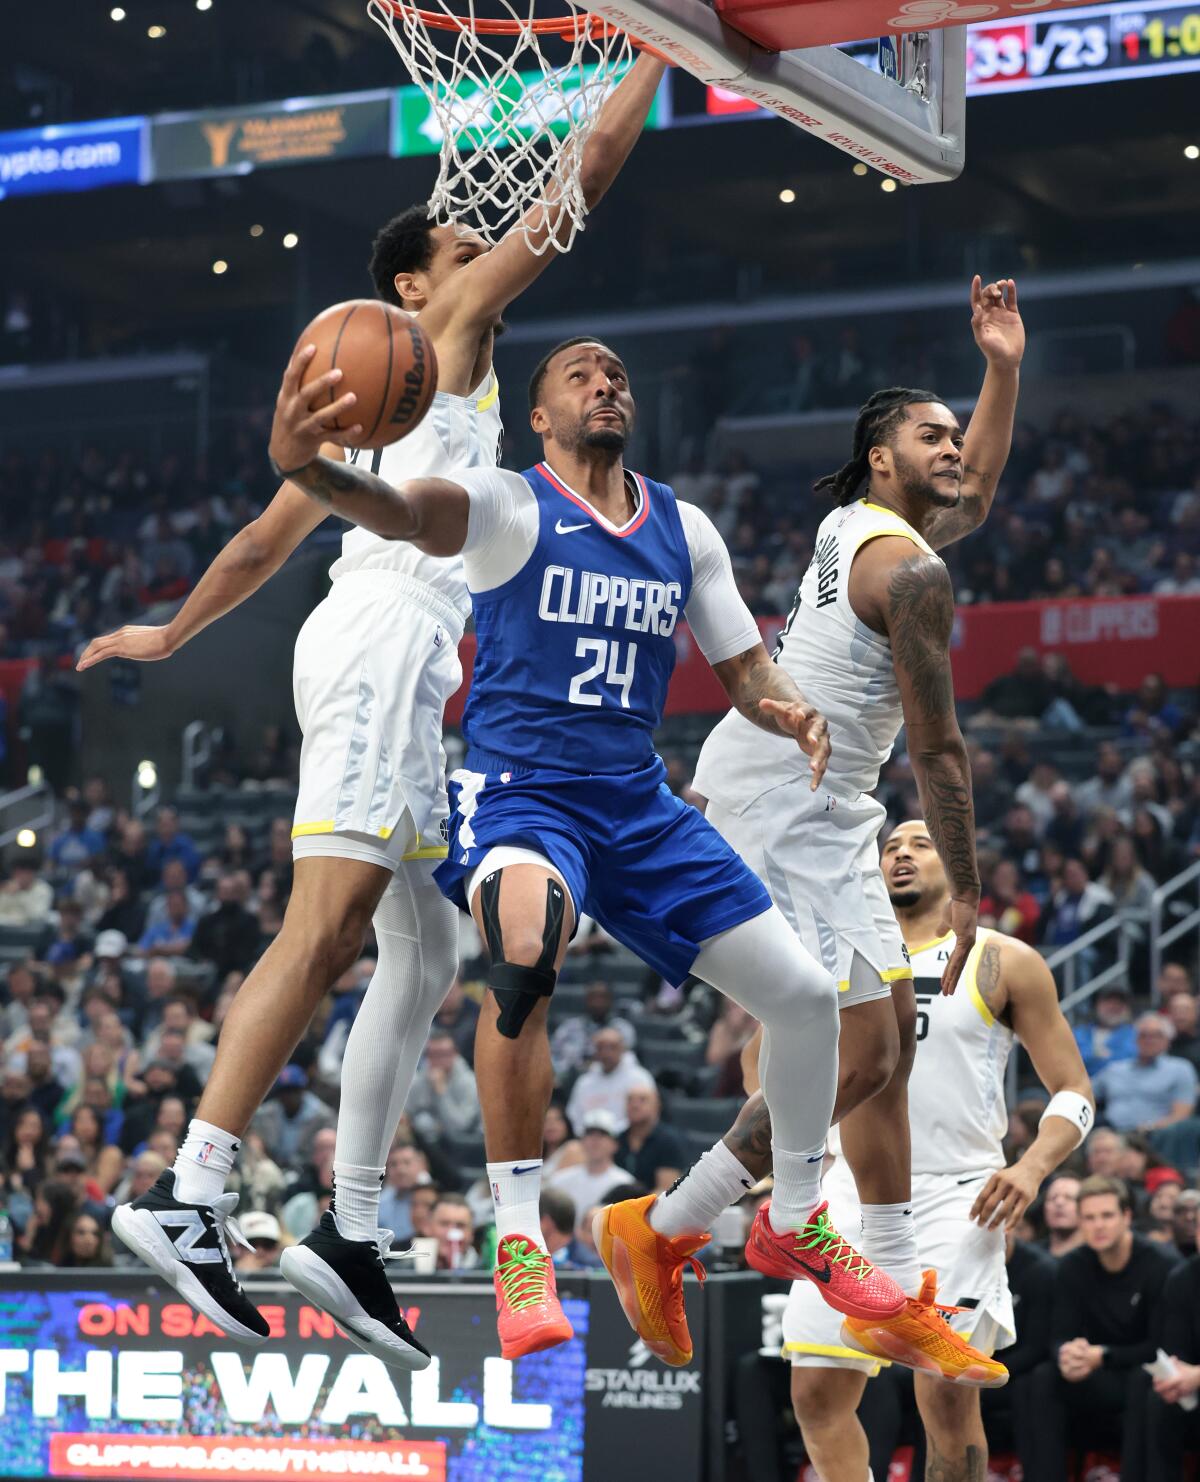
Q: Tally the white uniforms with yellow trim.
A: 3